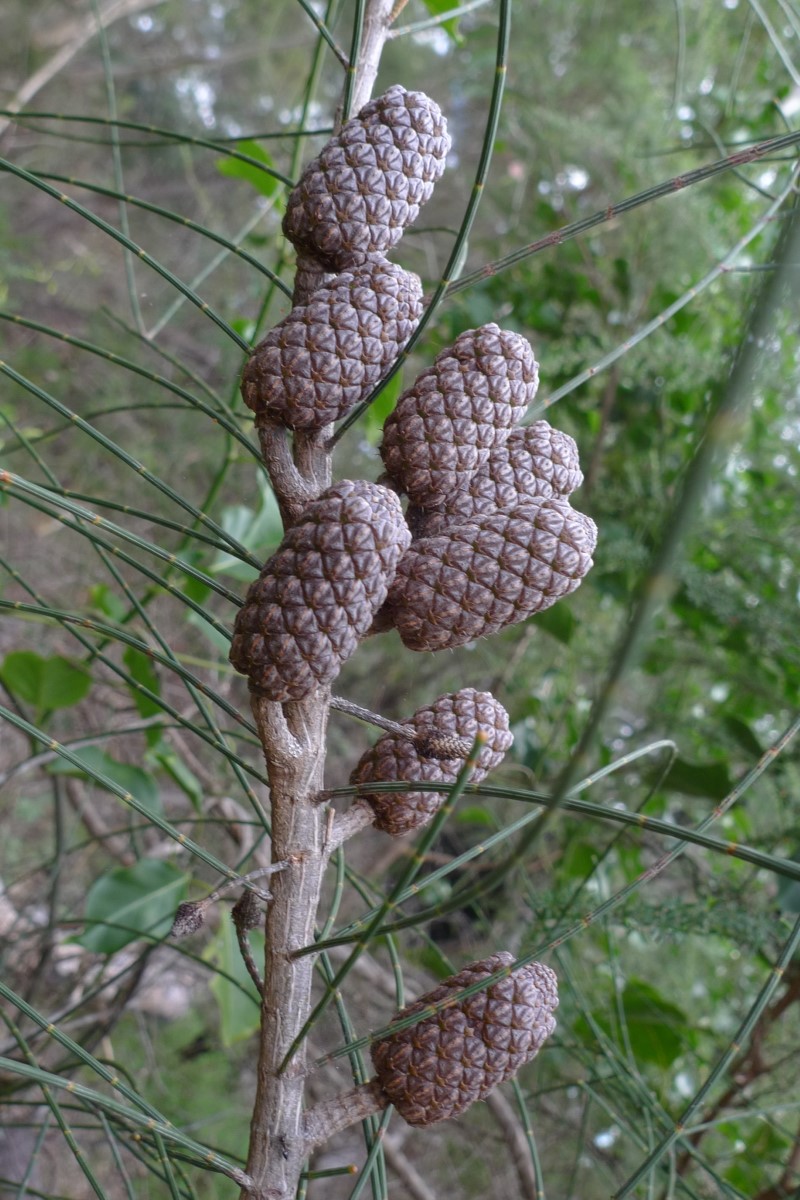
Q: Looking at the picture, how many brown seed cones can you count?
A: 8